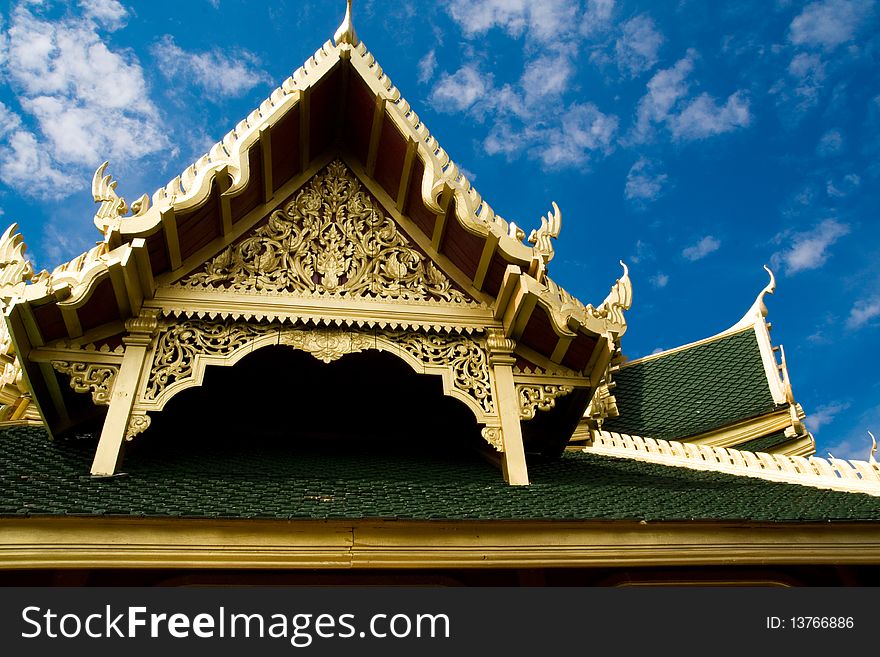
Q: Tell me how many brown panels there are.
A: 14